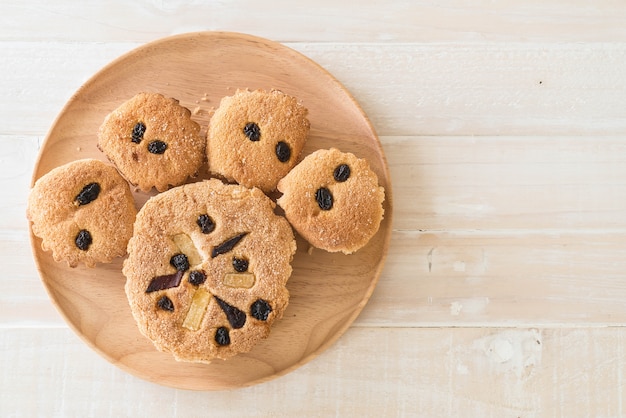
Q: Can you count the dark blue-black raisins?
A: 15